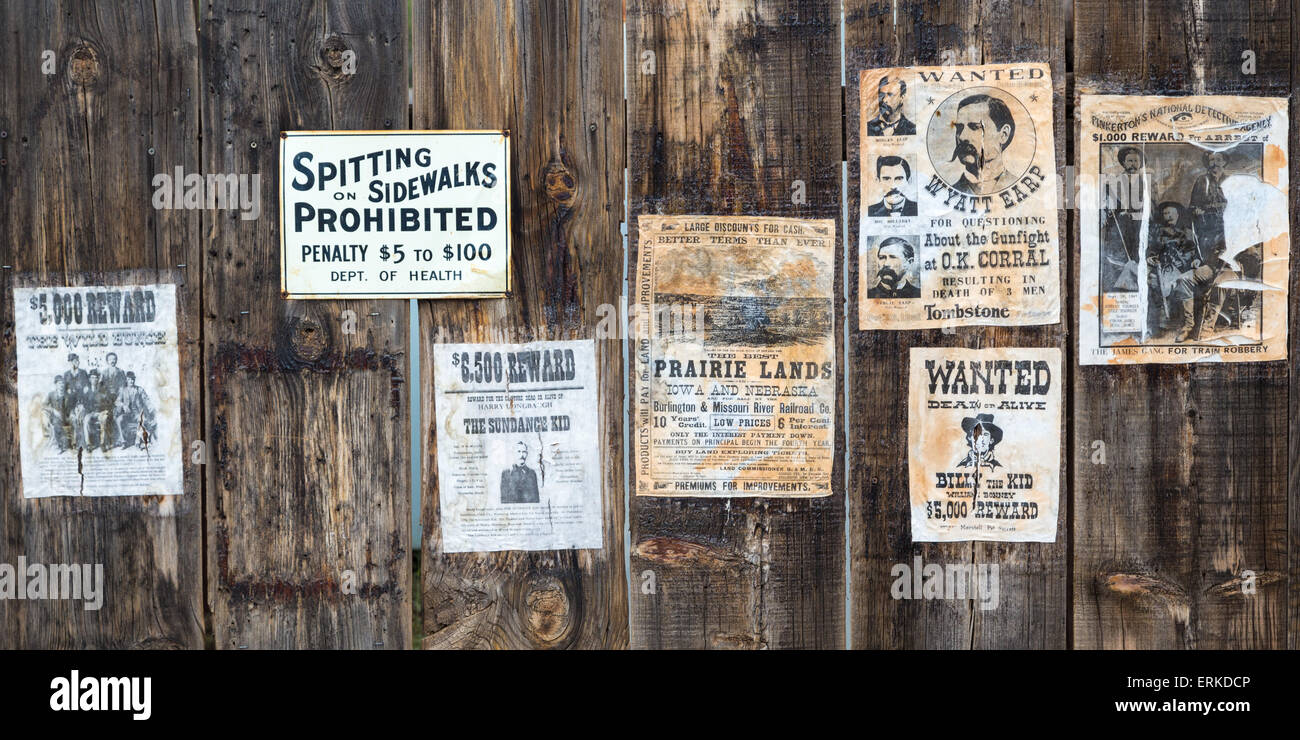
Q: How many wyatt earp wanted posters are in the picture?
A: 1